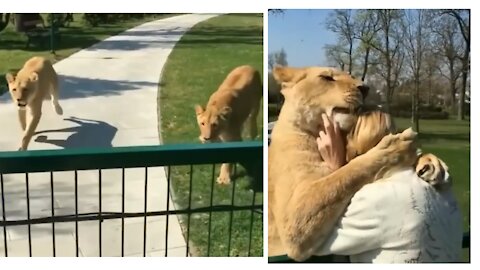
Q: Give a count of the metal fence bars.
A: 12